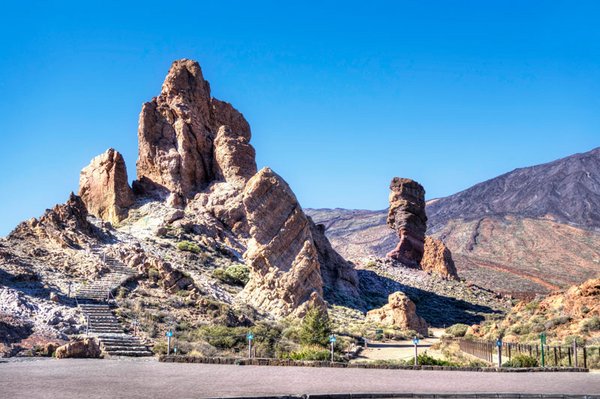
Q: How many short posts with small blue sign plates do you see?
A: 5